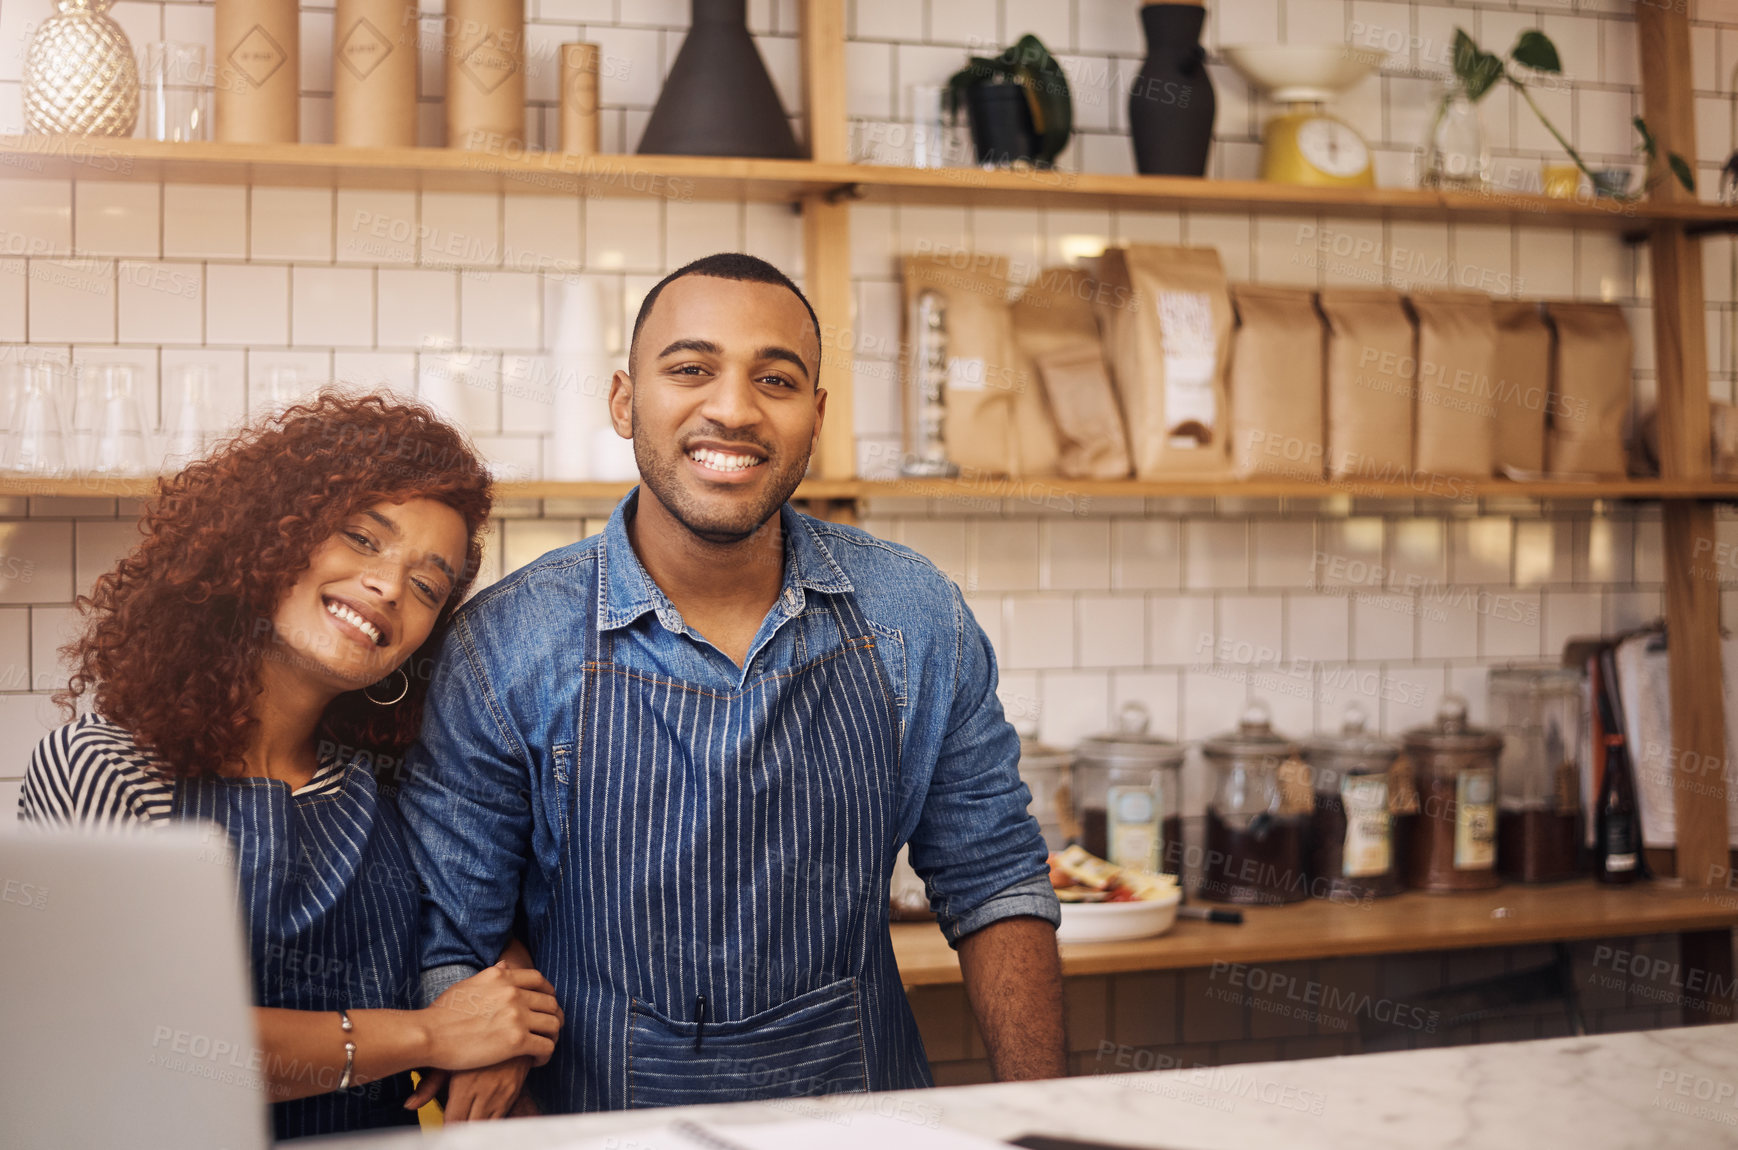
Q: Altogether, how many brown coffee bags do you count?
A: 8